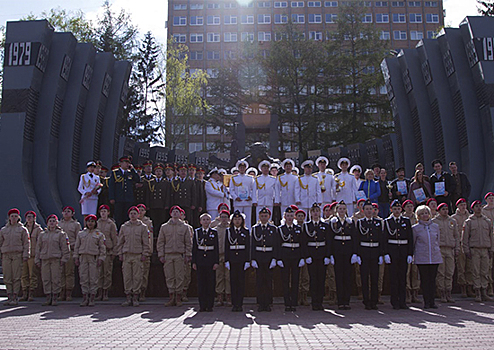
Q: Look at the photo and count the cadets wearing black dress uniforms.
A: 8